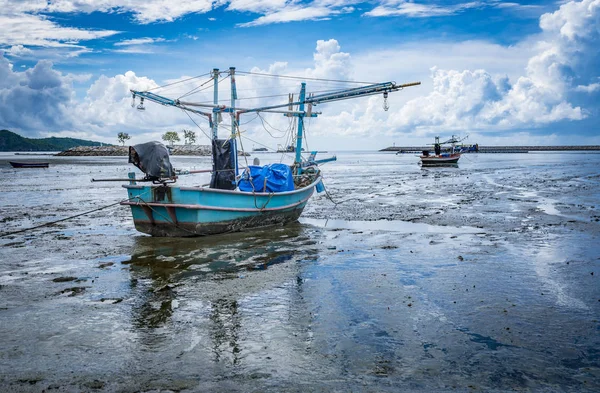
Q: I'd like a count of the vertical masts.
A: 3